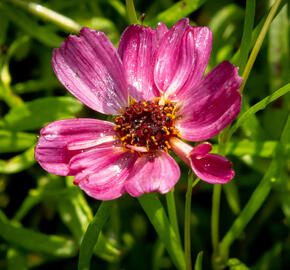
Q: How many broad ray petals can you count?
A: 8